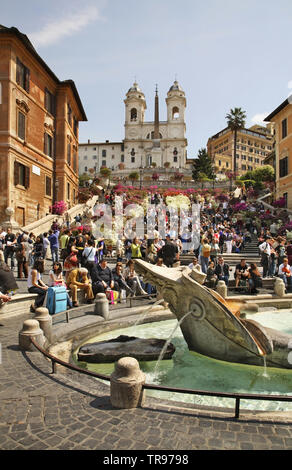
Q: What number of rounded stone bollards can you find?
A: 6